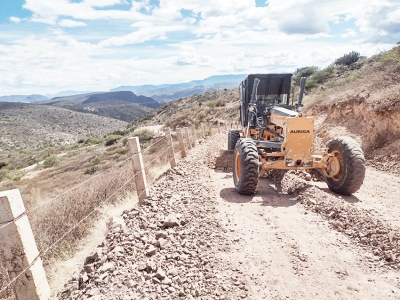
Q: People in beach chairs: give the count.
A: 0